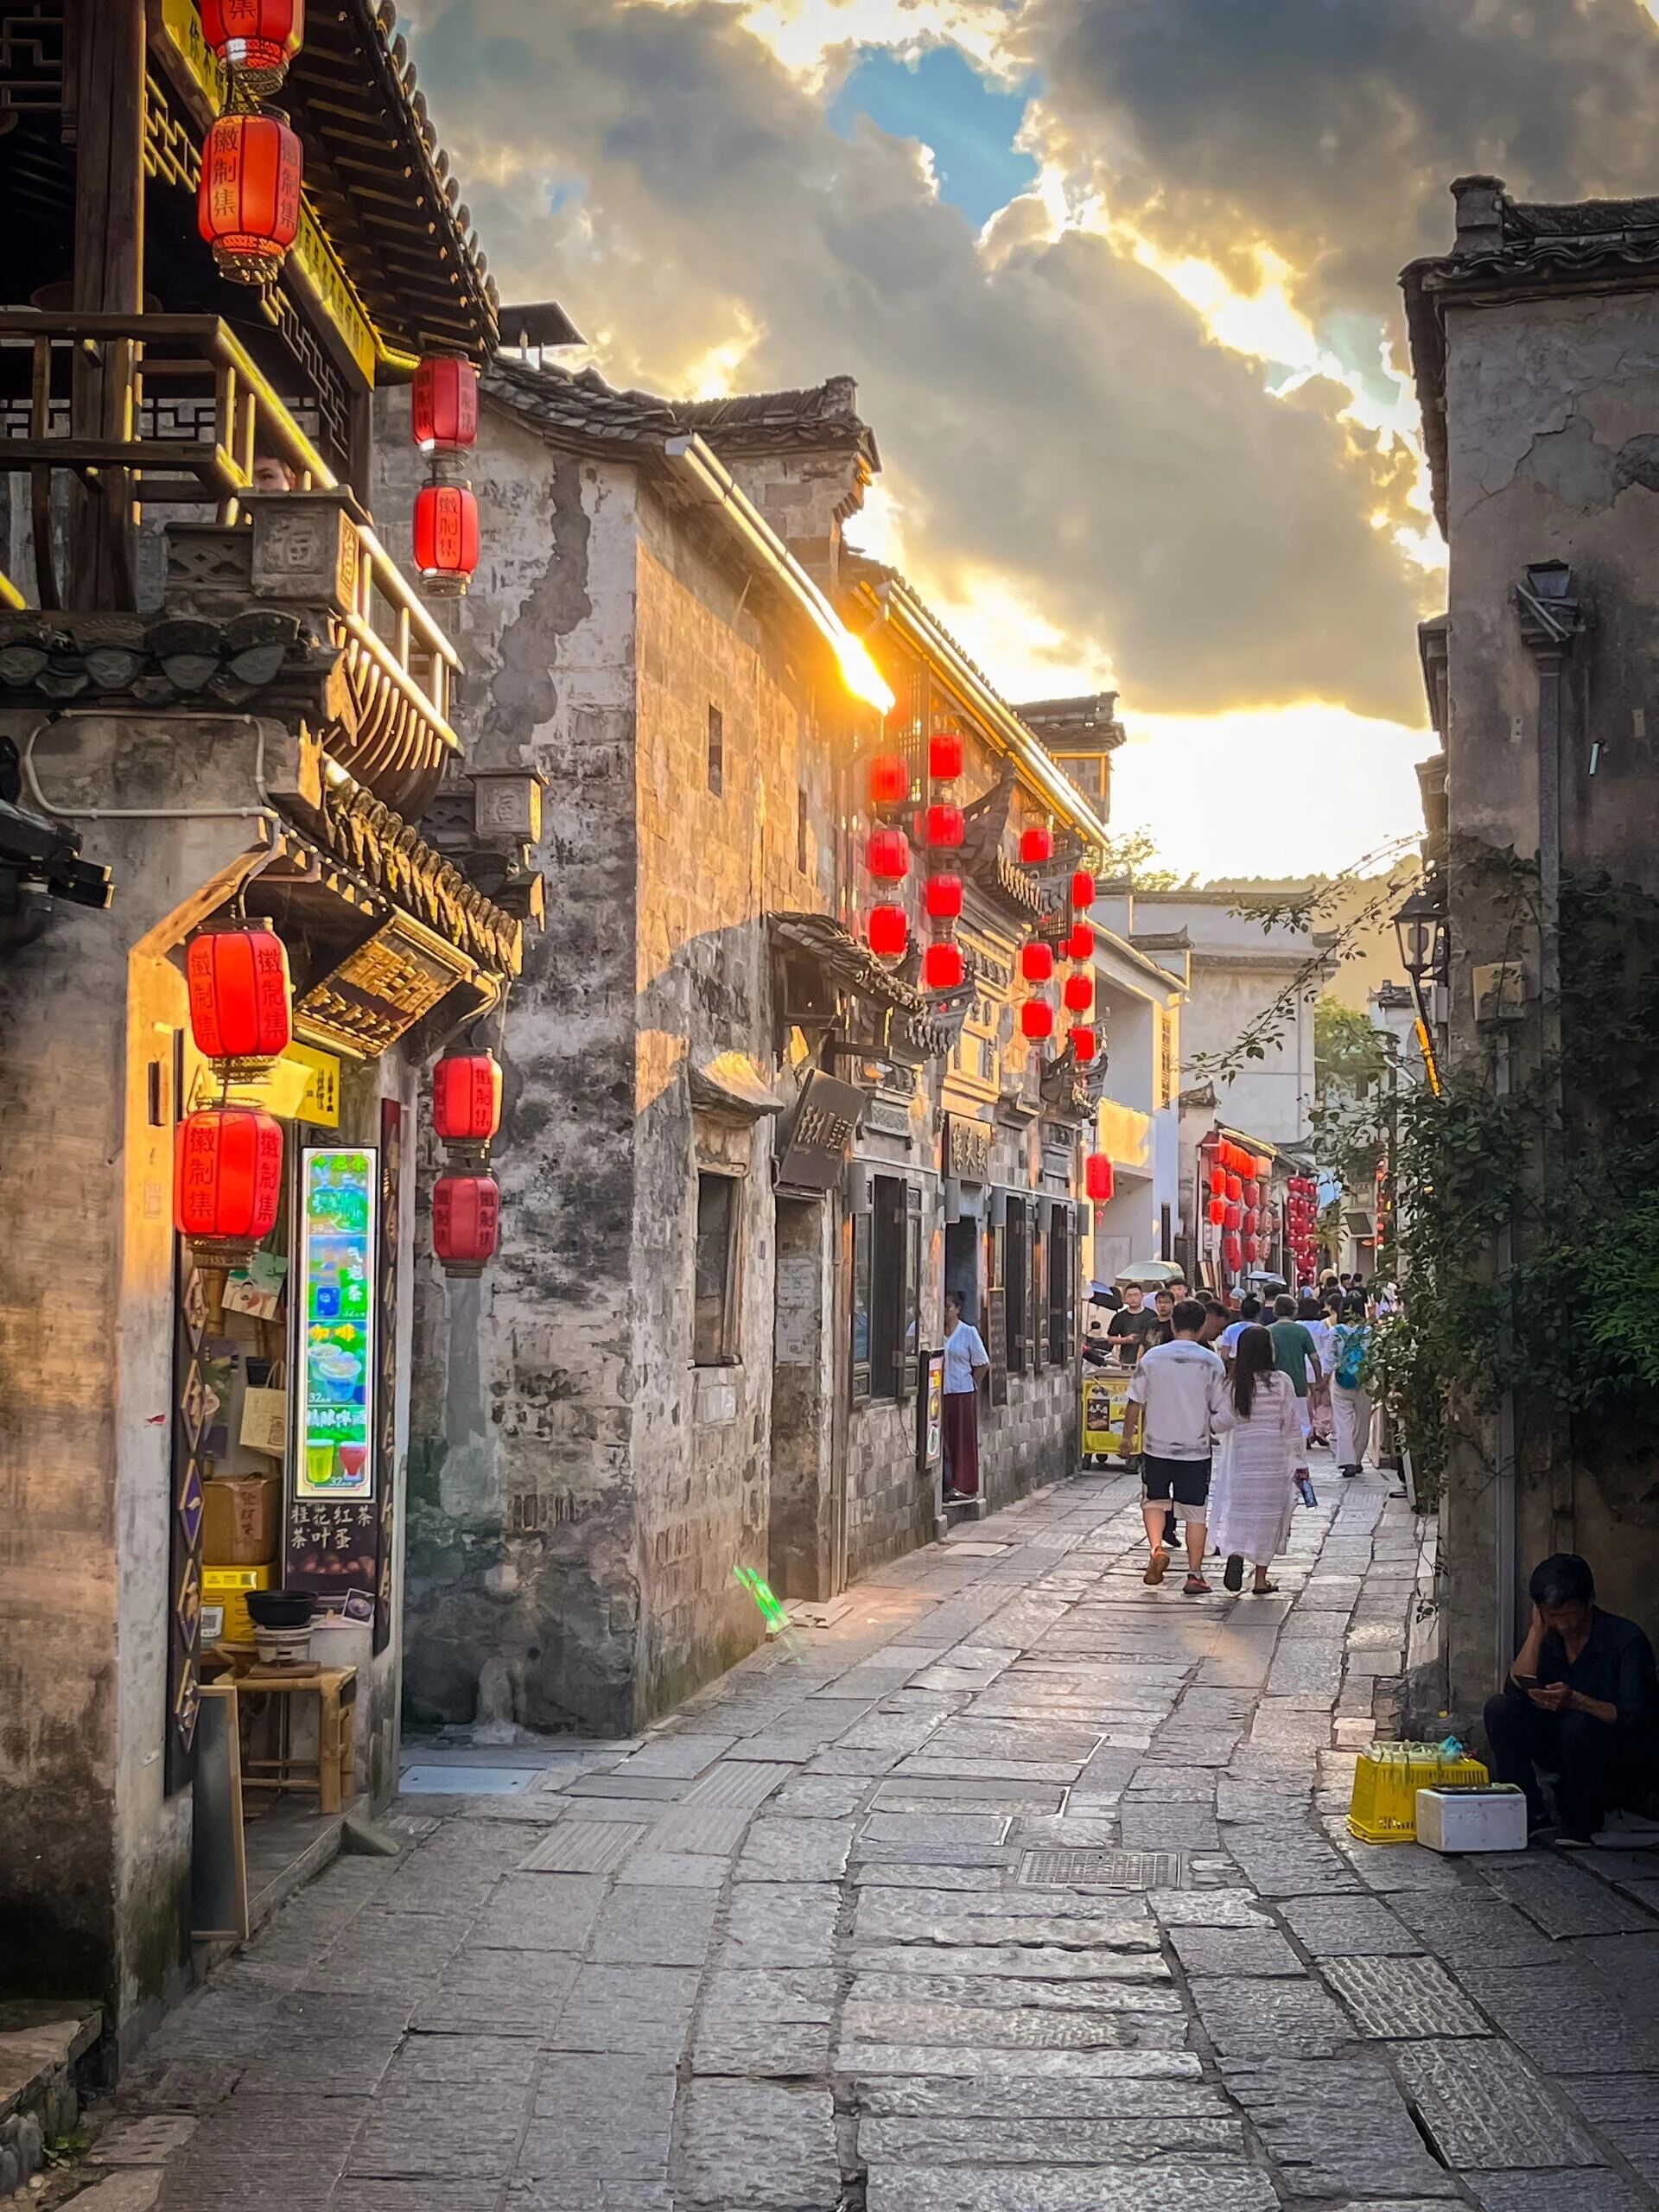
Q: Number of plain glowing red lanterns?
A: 14